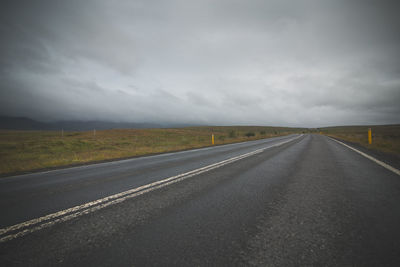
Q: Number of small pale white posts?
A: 2